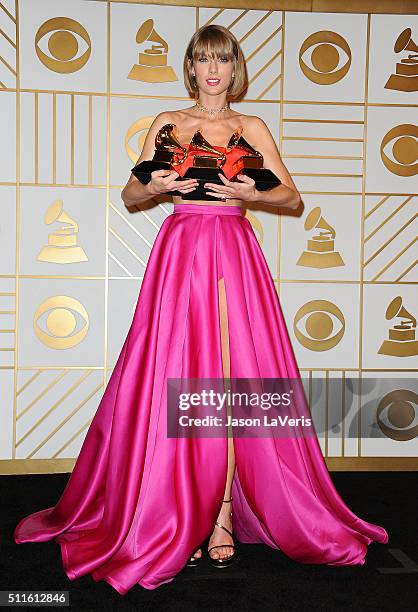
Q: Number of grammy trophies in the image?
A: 3